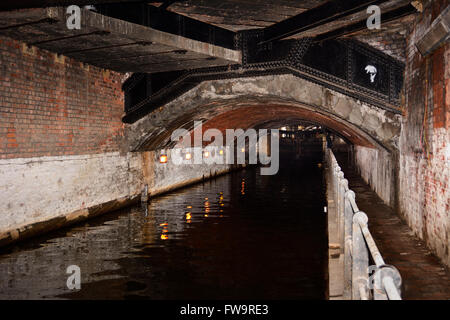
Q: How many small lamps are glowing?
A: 5